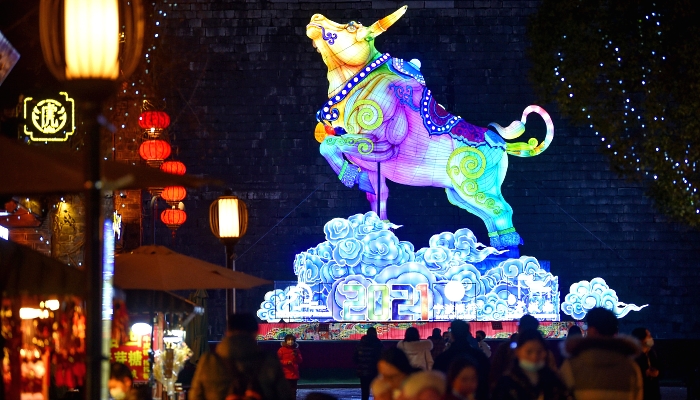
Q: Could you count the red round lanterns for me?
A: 5